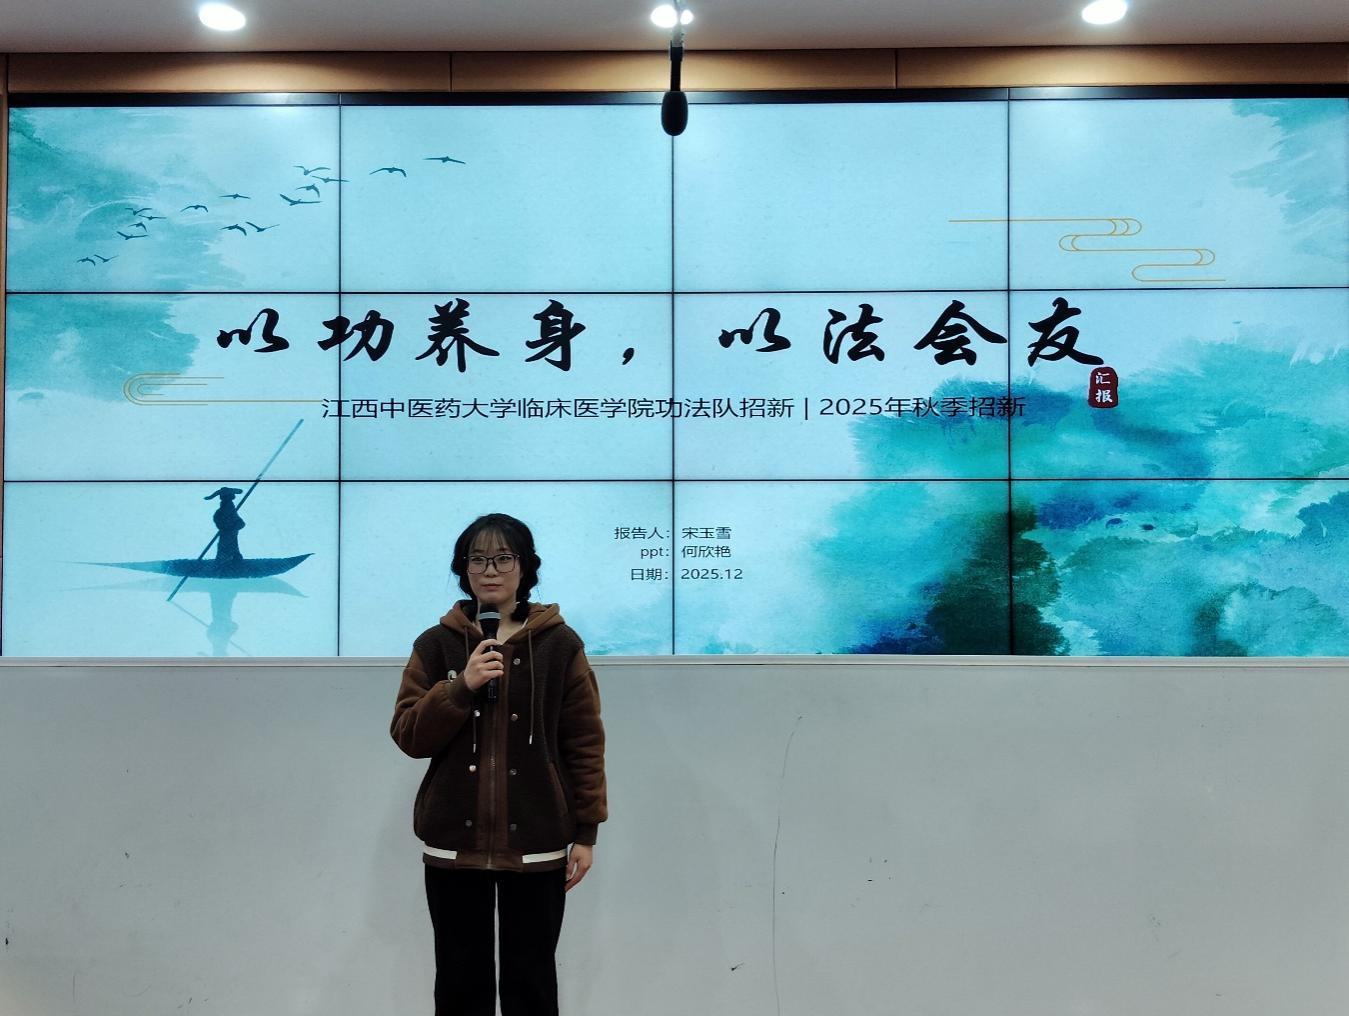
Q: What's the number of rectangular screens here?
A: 12